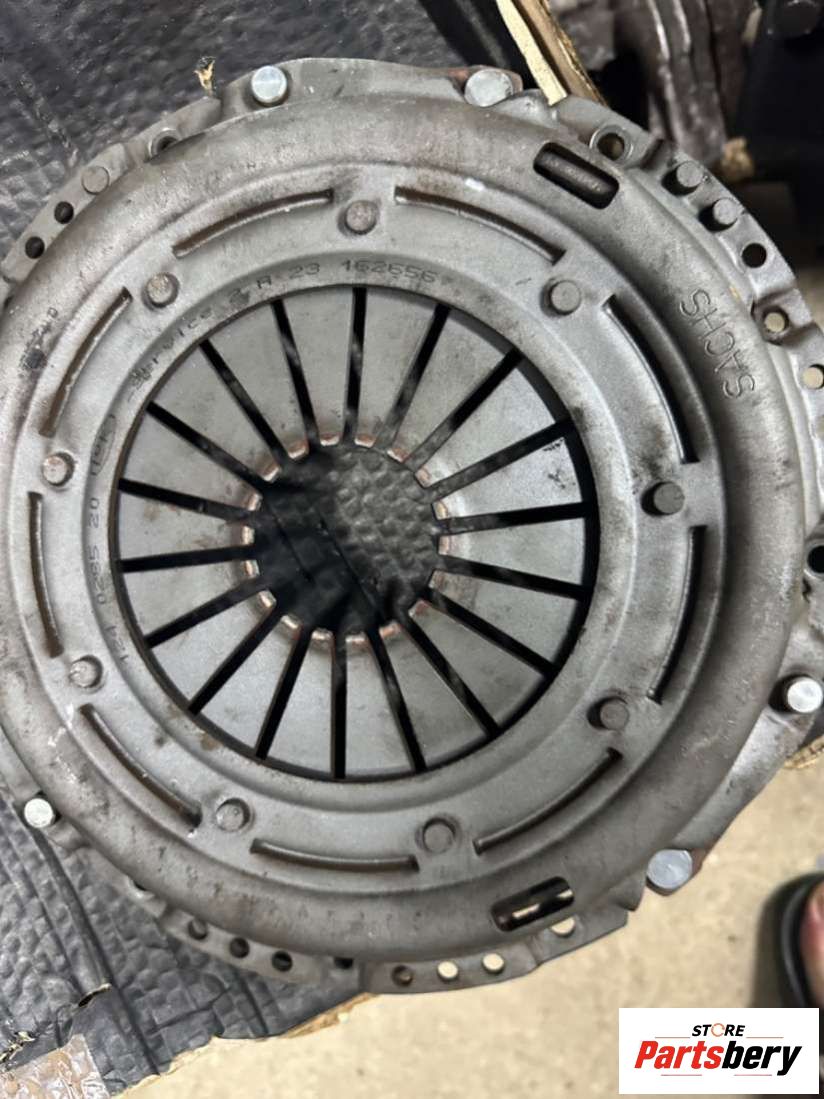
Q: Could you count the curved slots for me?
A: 9